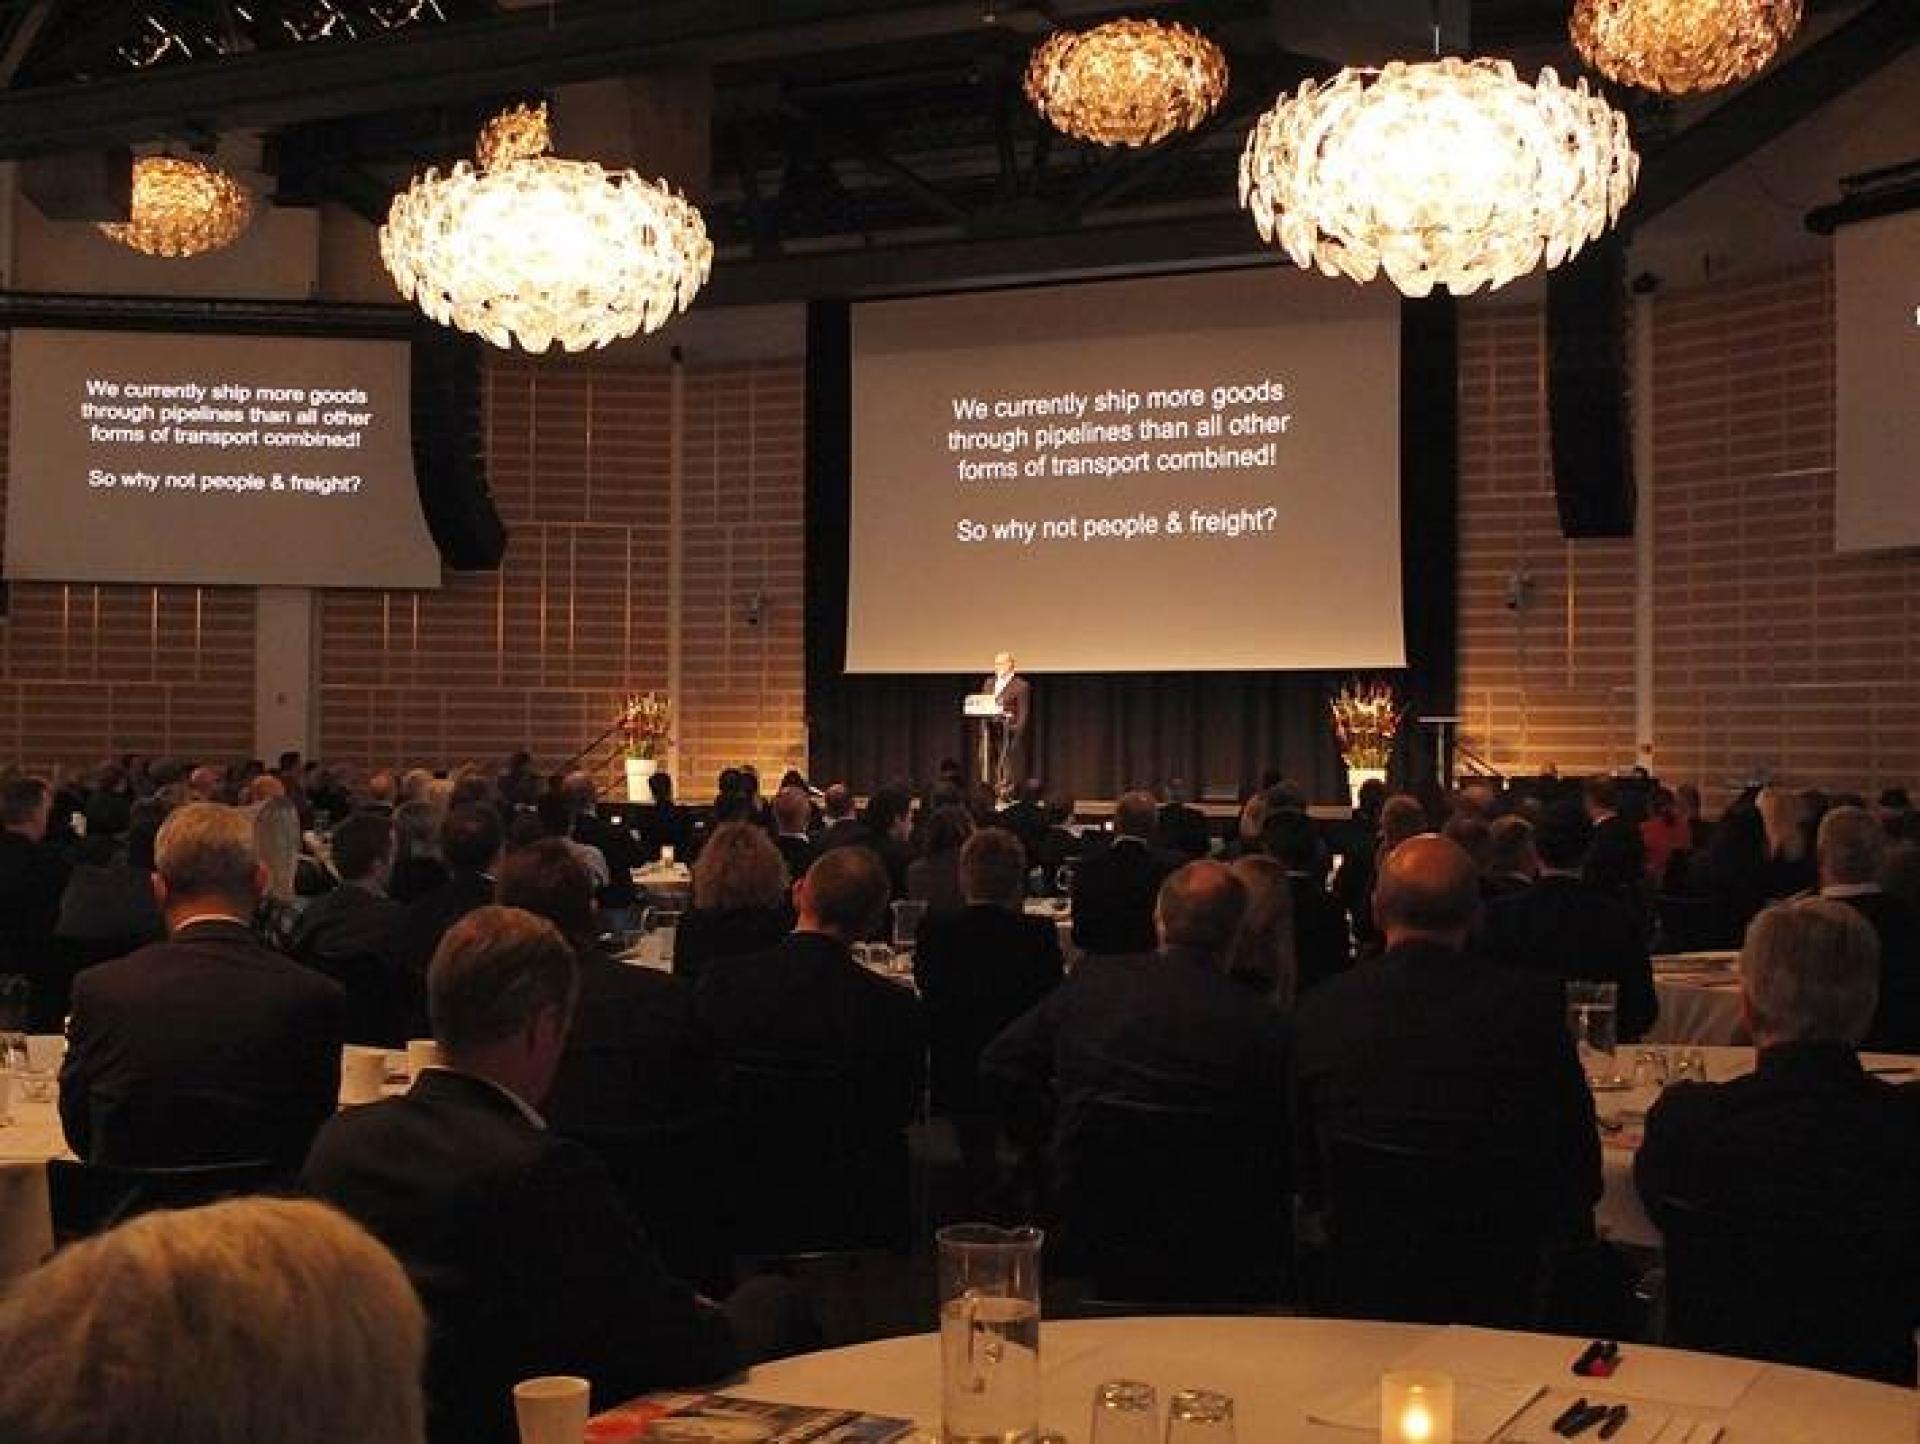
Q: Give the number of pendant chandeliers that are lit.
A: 6